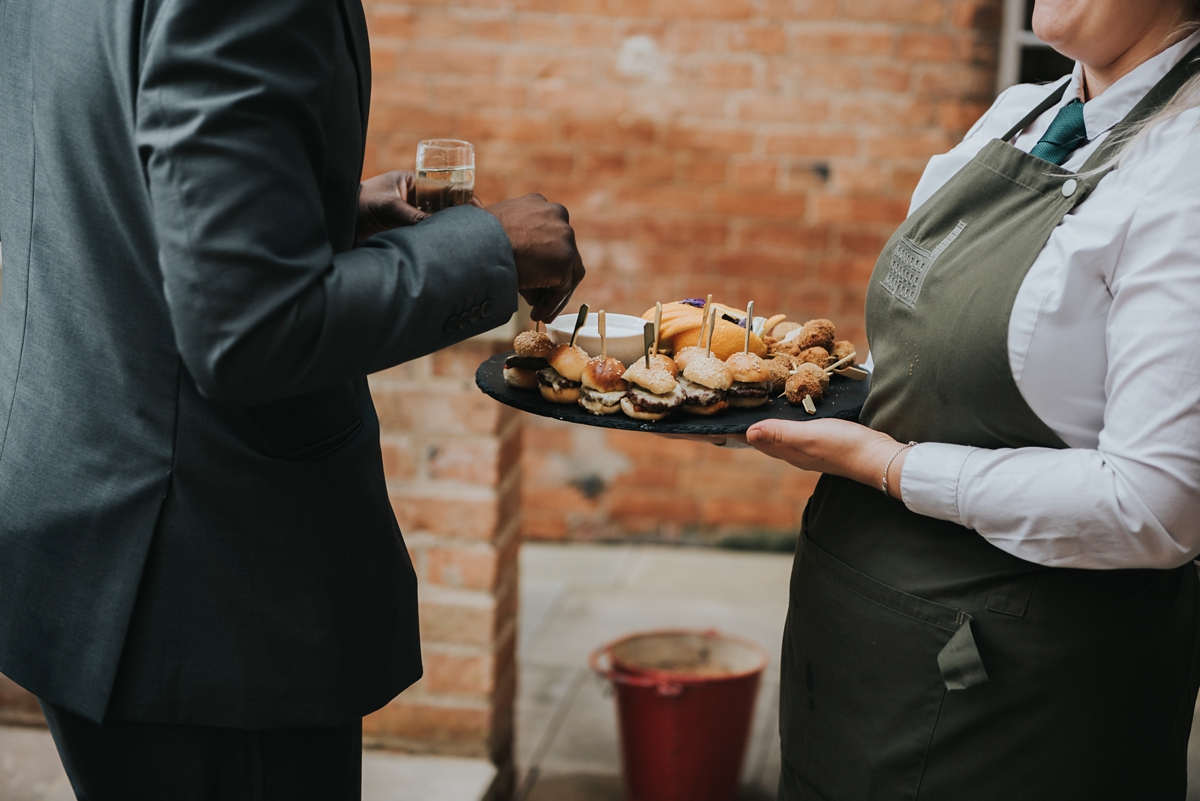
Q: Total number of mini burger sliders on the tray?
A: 8